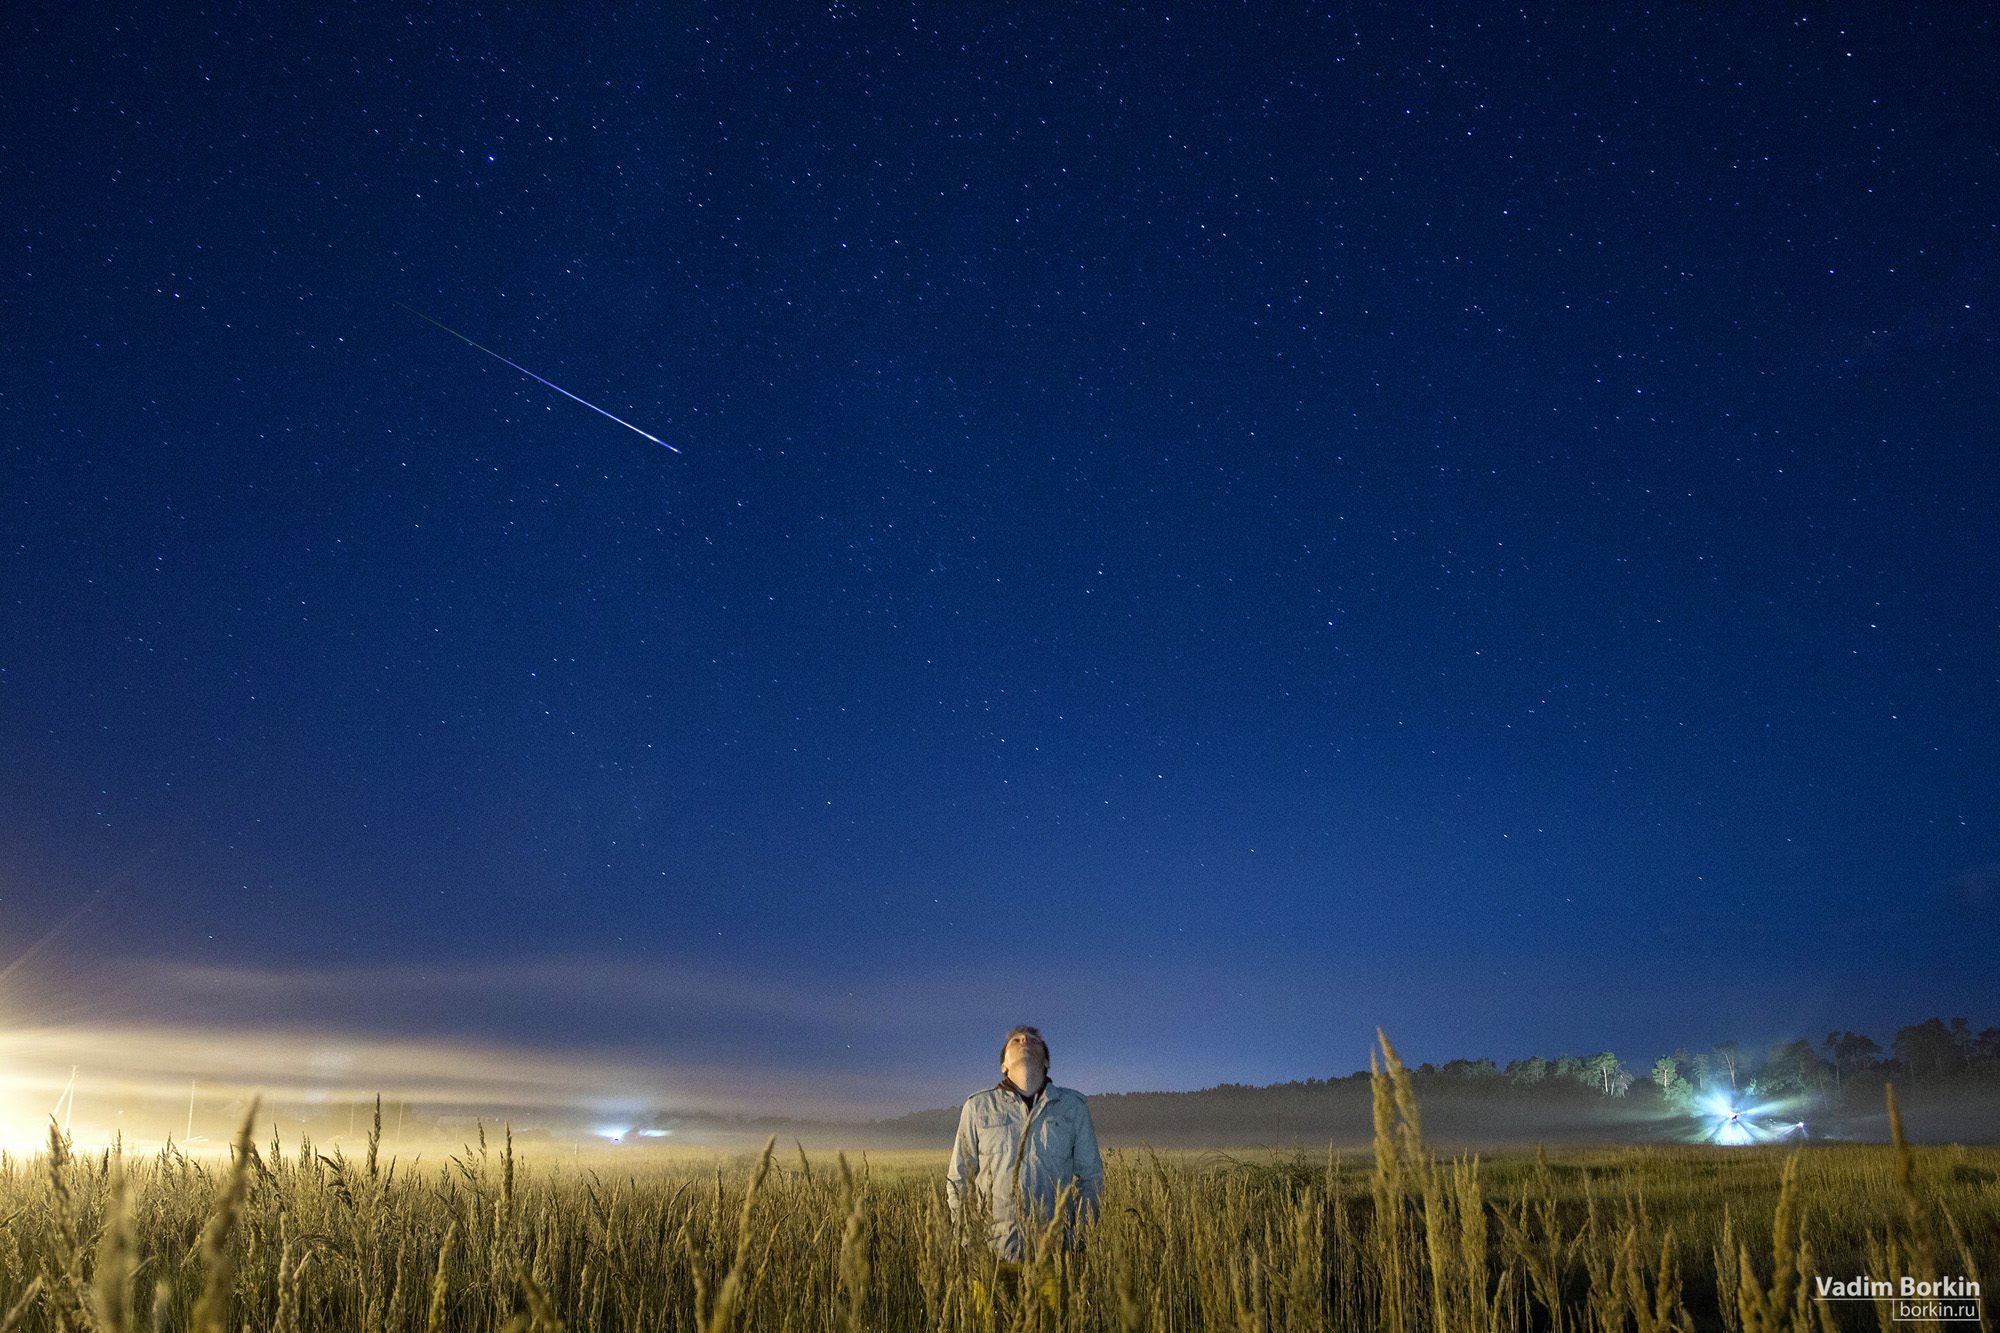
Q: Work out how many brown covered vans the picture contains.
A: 0